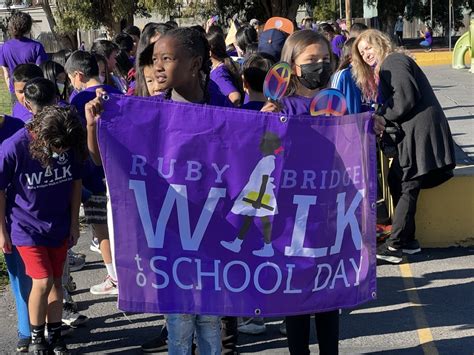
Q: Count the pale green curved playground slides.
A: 1